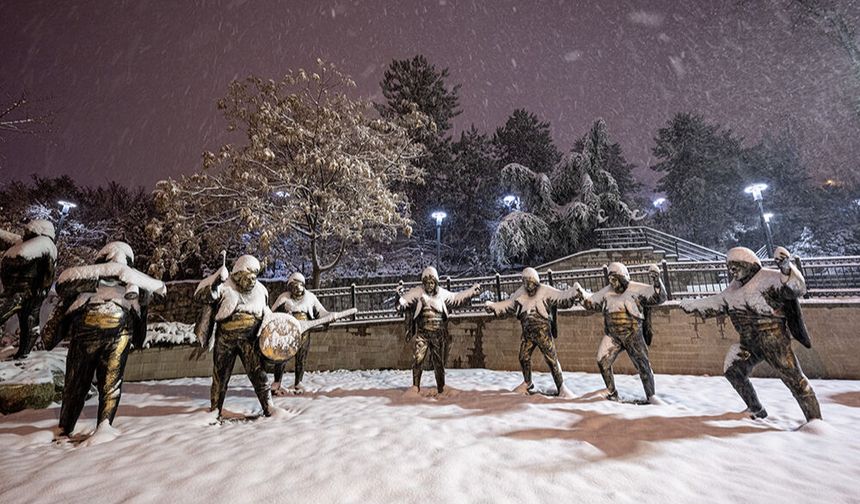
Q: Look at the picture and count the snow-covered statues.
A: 8